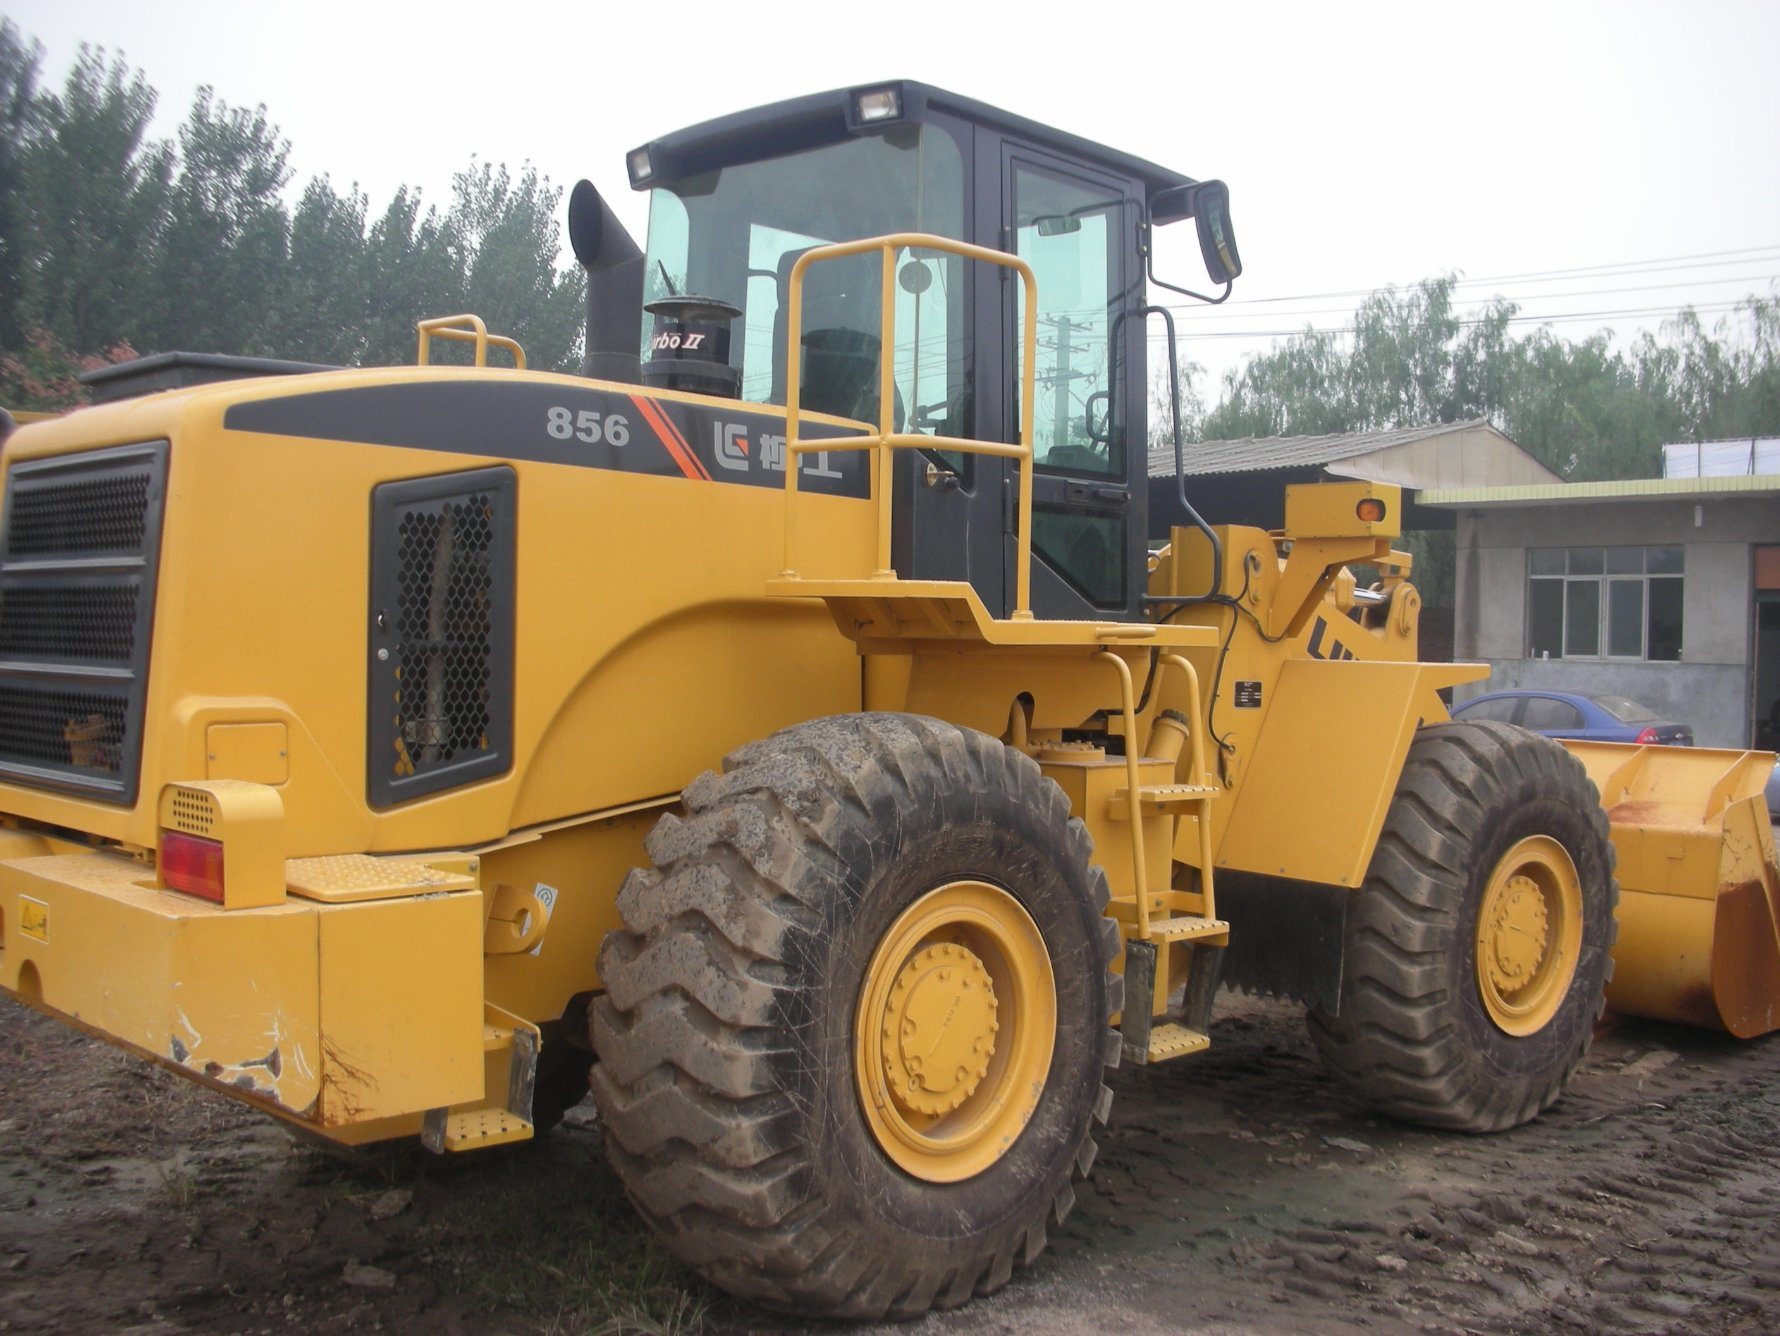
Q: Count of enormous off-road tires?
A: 2